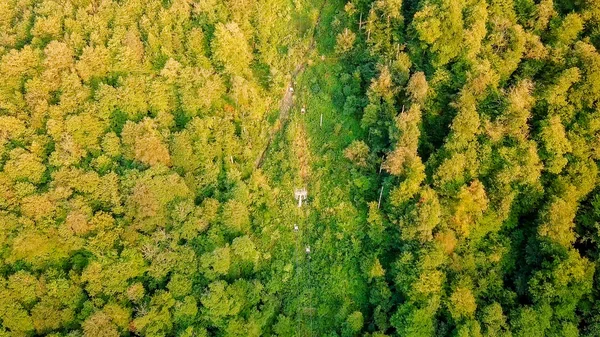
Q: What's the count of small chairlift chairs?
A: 4